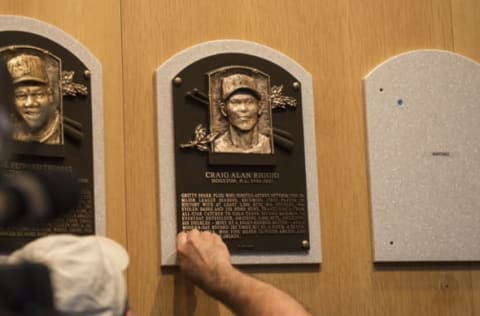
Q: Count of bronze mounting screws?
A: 4